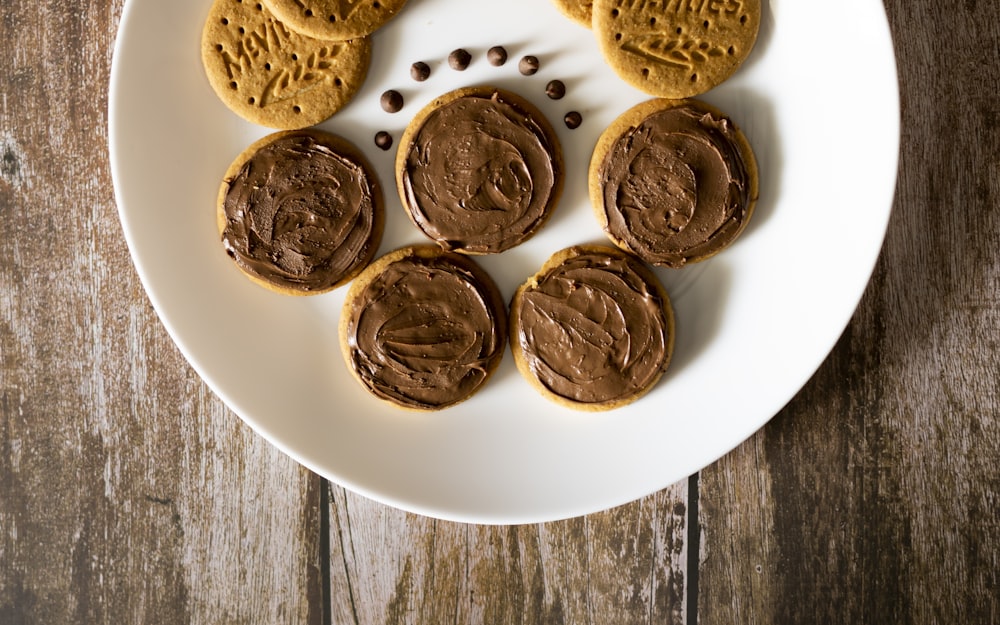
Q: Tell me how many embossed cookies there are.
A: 4